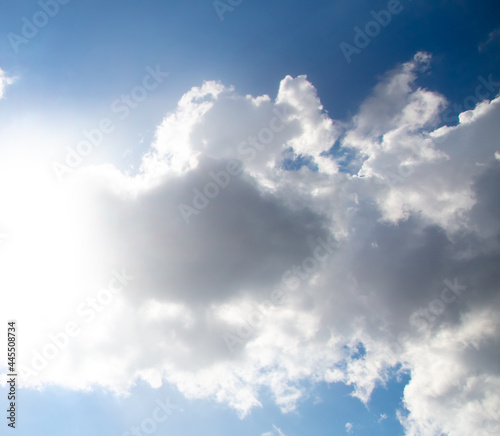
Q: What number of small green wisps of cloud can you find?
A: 0